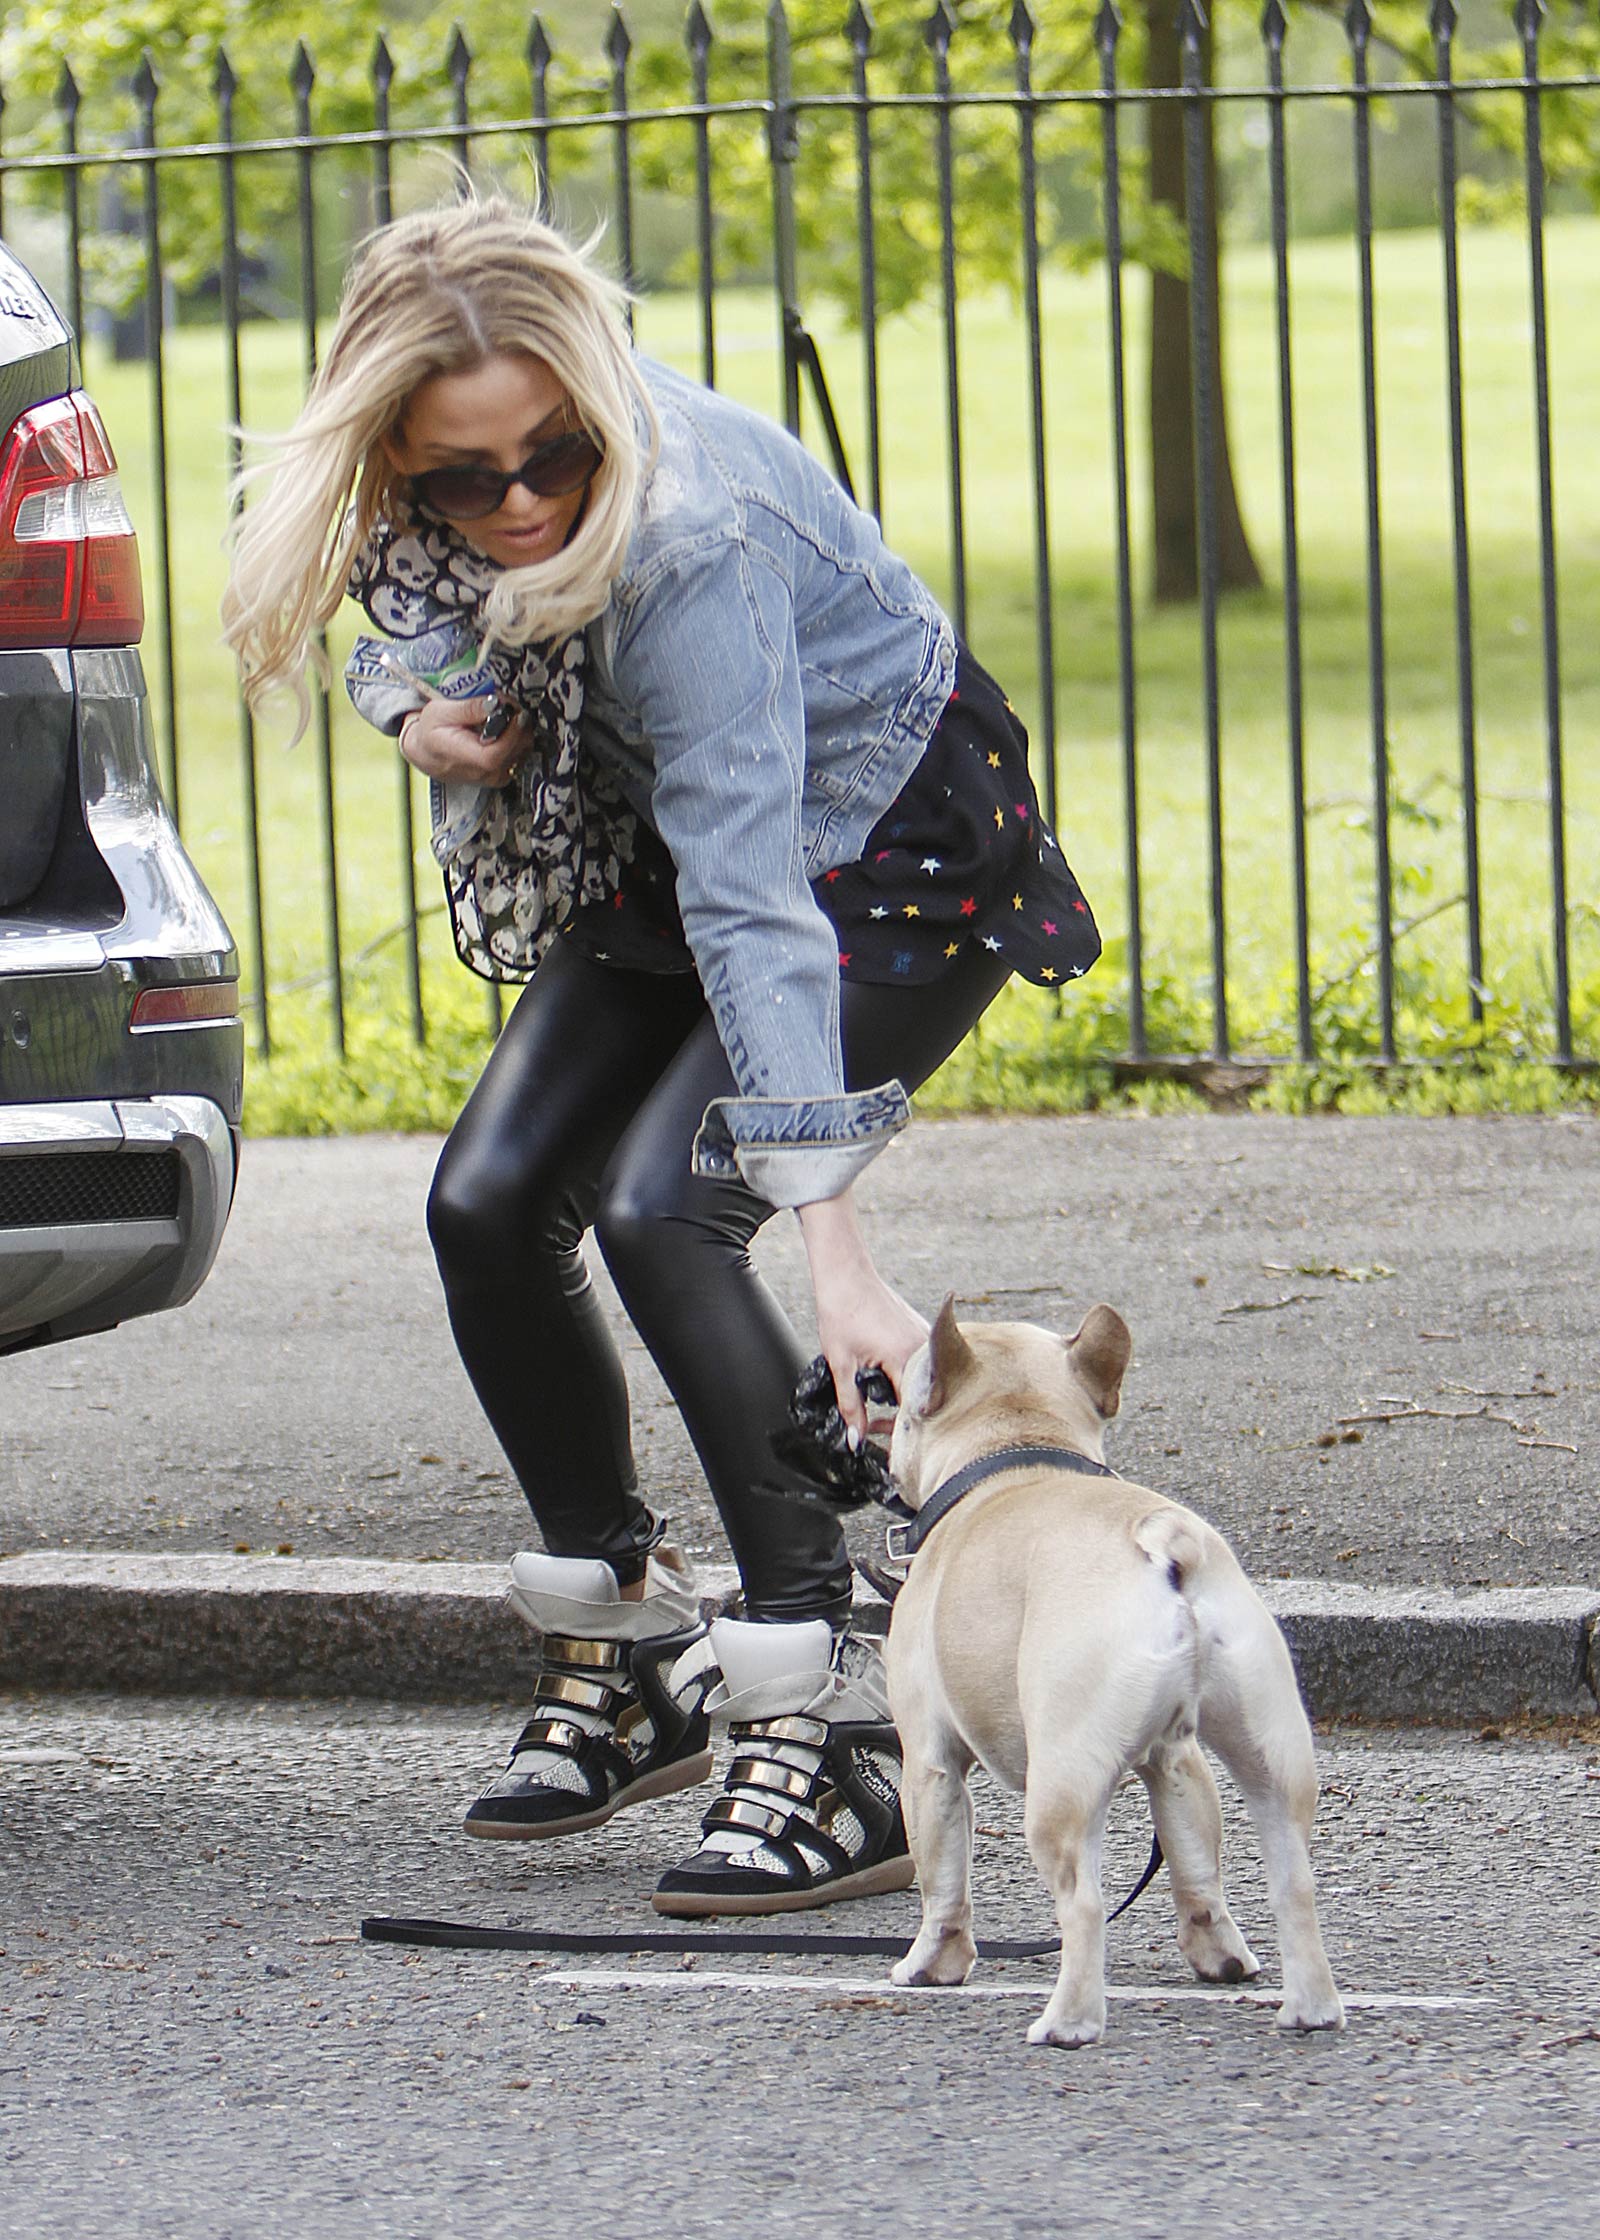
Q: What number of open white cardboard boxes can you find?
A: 0